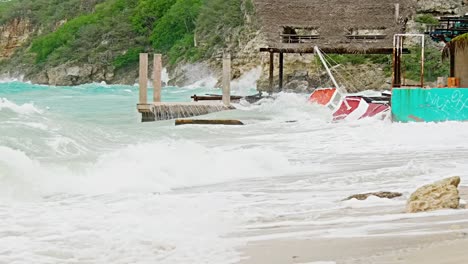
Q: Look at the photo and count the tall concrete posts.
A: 3